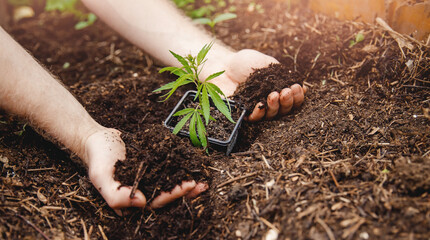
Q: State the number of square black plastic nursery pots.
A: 1